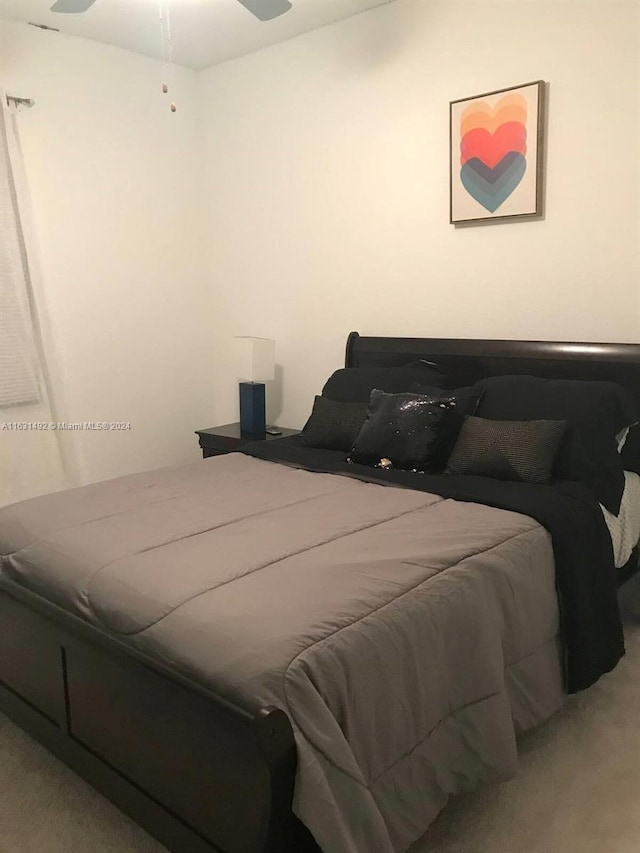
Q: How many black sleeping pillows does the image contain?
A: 2